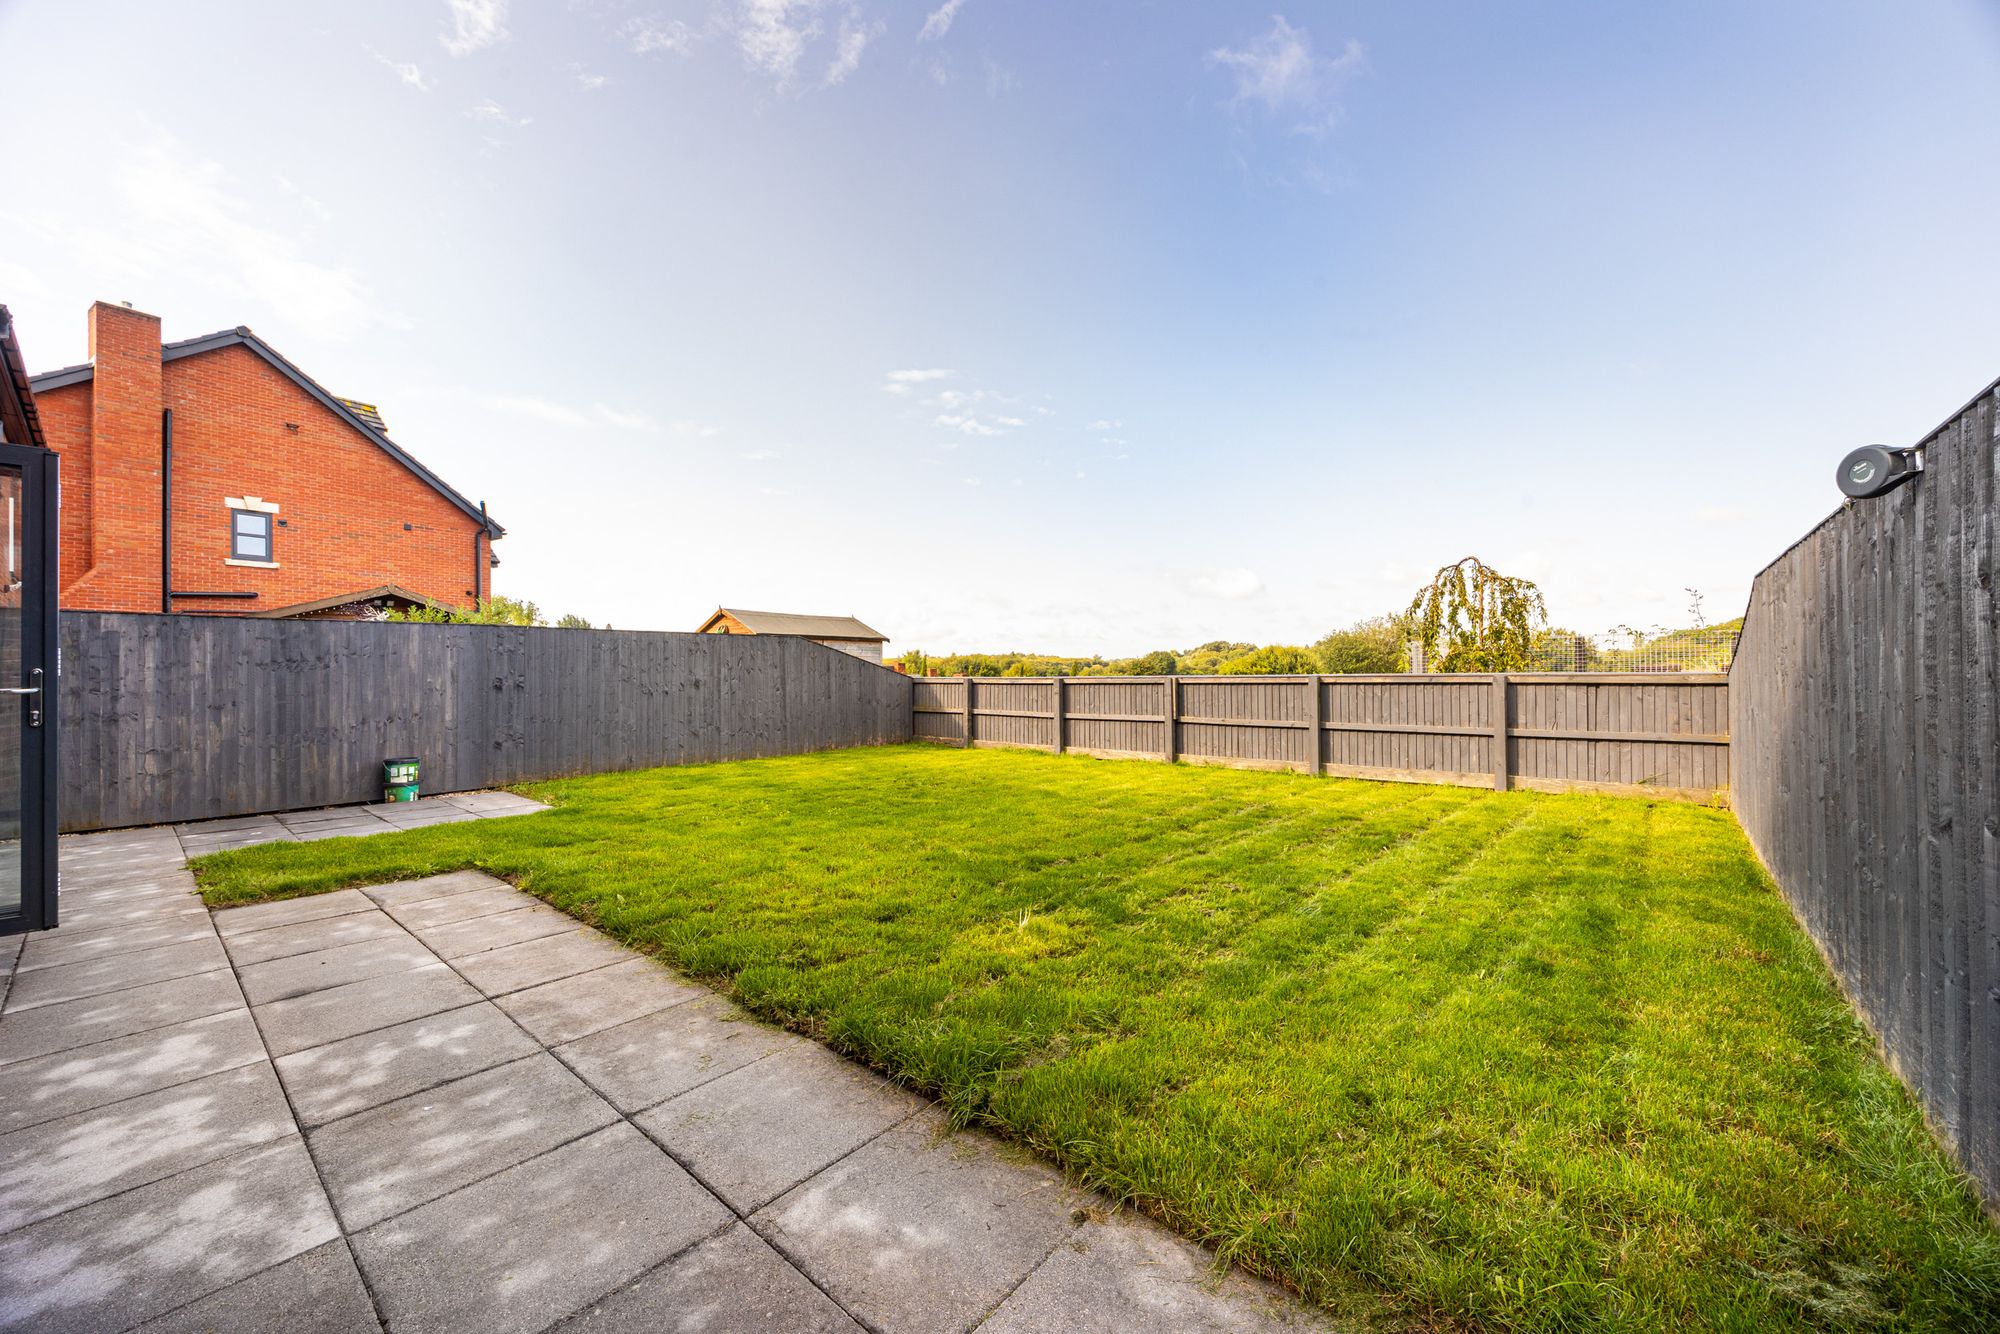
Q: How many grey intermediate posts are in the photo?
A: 5